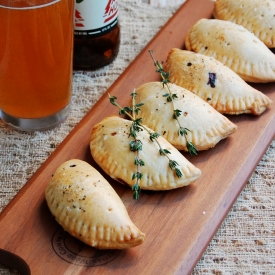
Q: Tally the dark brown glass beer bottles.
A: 1